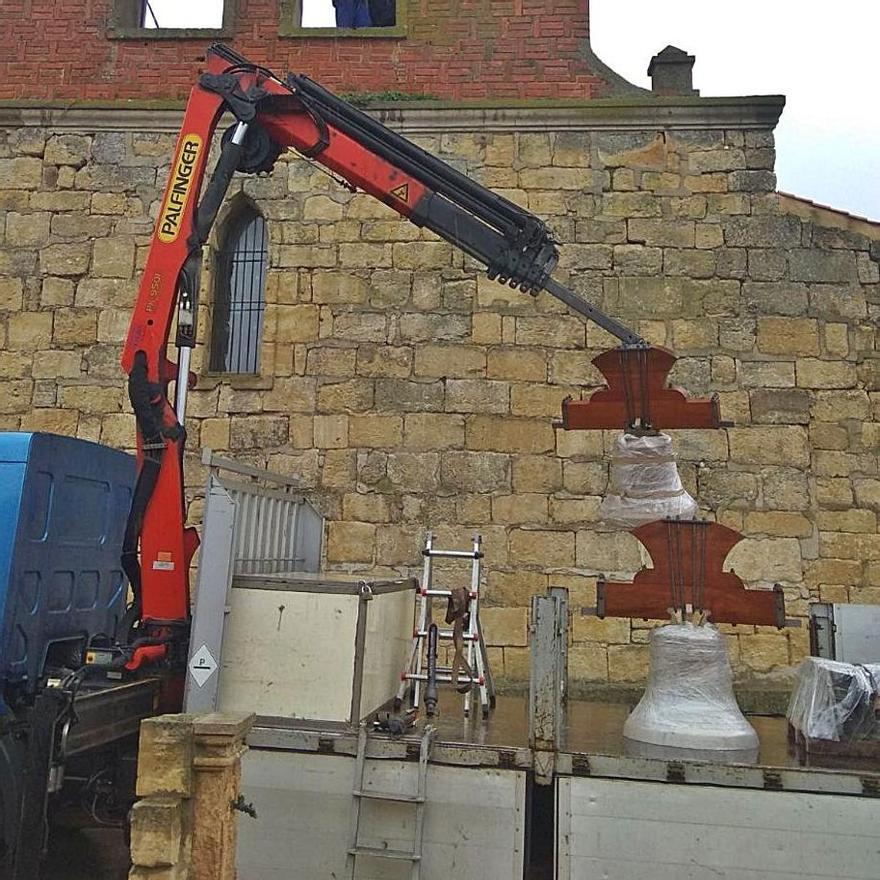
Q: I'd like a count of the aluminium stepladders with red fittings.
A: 1